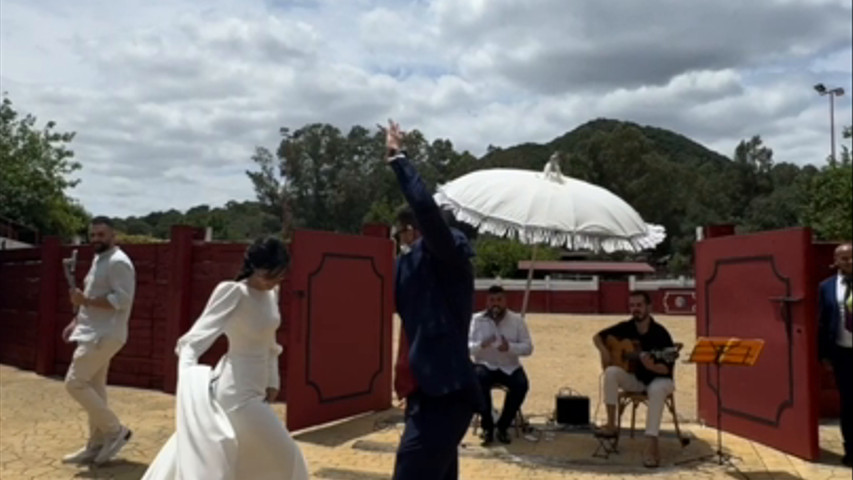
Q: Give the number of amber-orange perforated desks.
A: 1